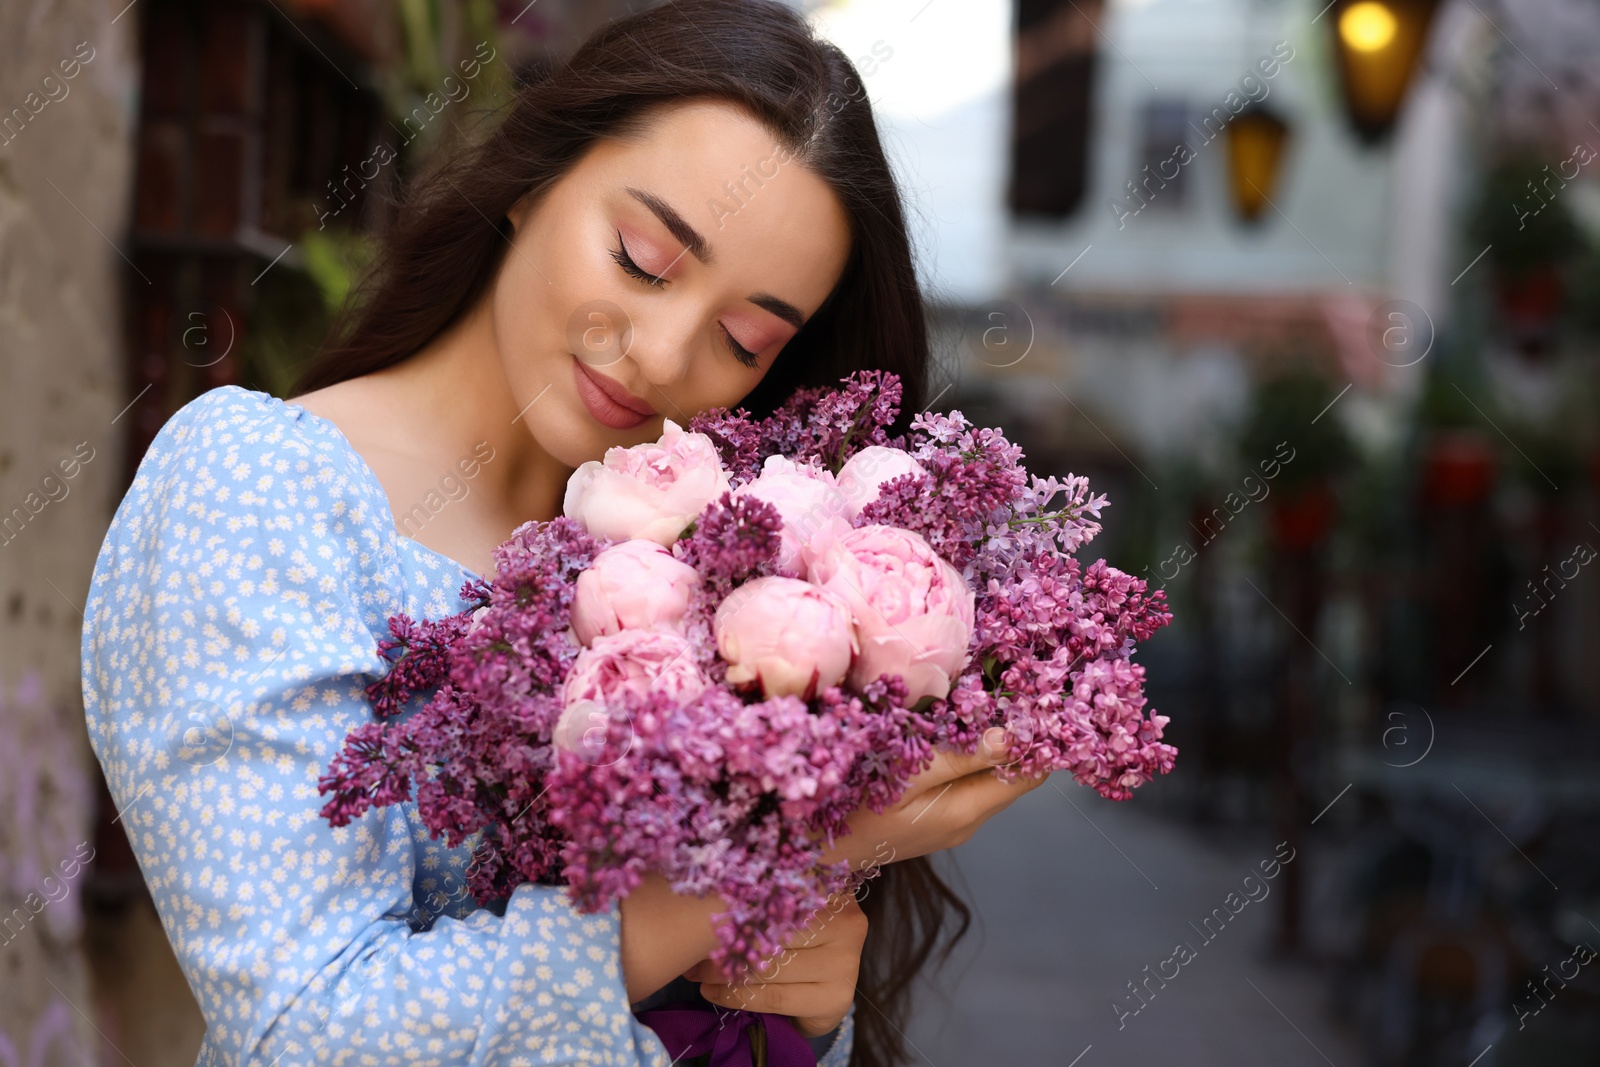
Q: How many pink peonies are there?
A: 7